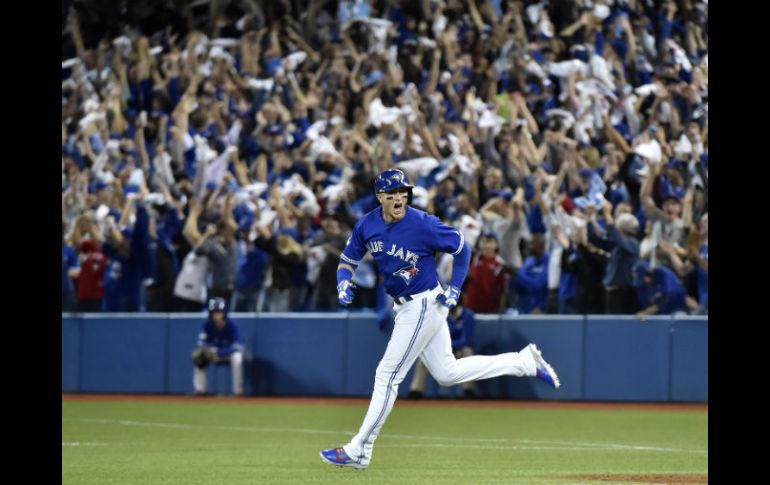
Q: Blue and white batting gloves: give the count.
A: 2